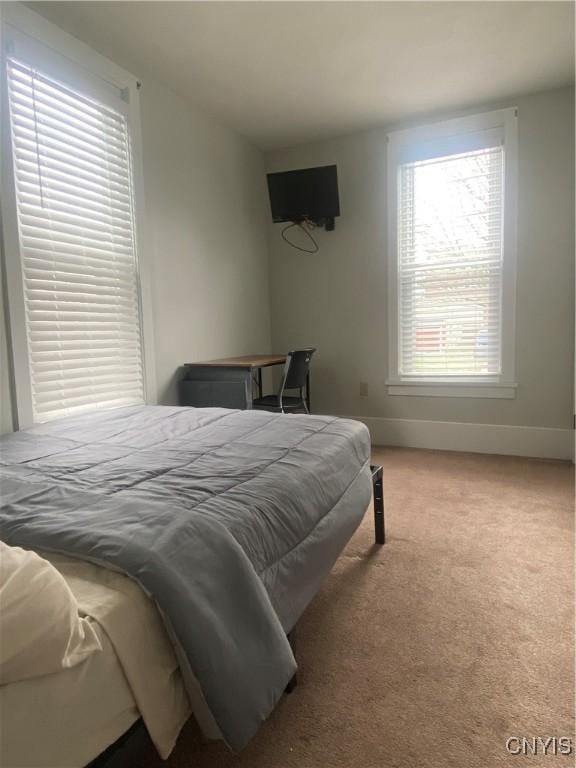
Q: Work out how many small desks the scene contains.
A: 1